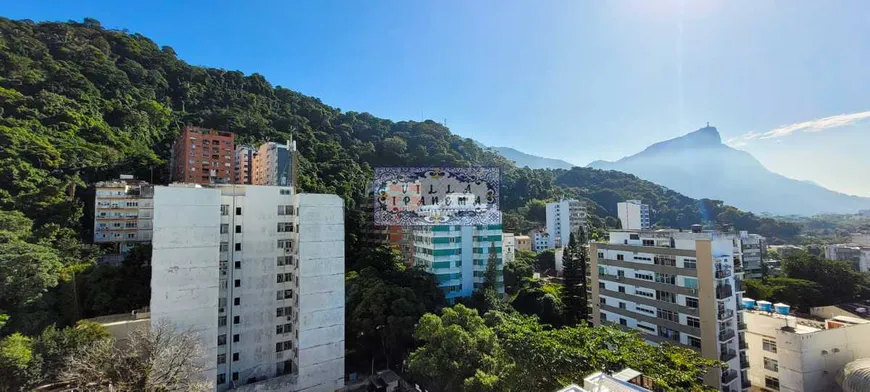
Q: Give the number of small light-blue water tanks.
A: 3